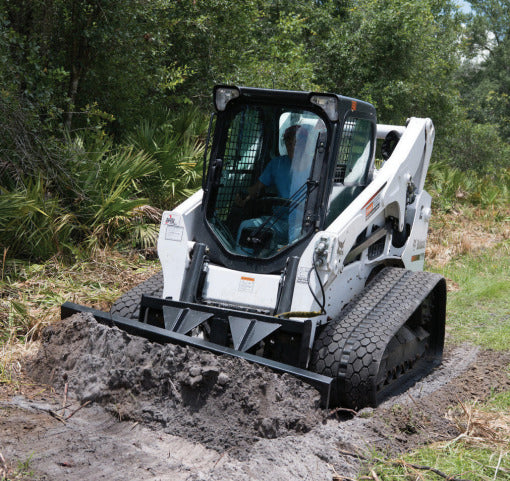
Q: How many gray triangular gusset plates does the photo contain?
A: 2